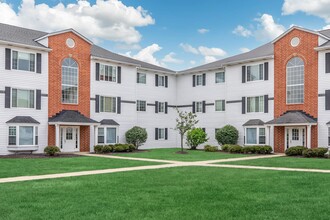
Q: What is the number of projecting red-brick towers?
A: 2